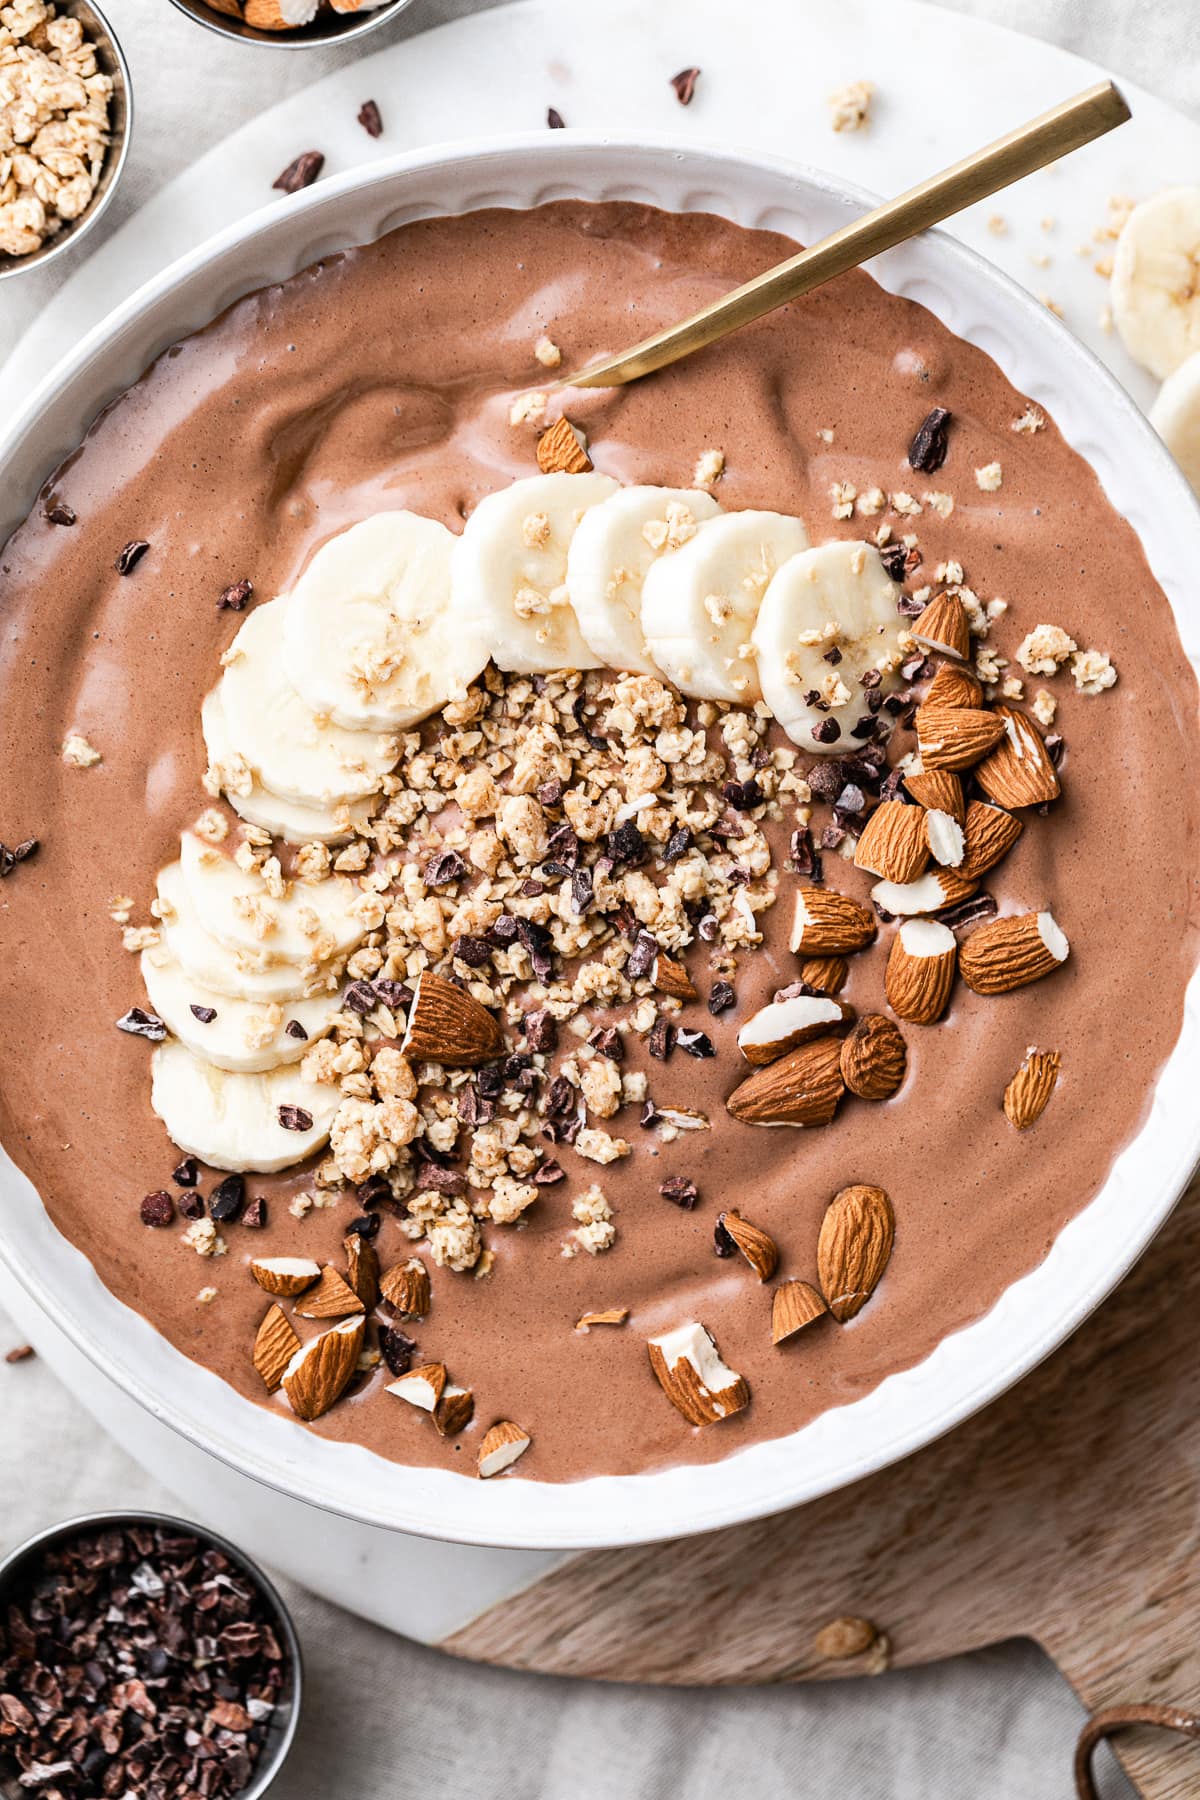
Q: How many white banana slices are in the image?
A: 13